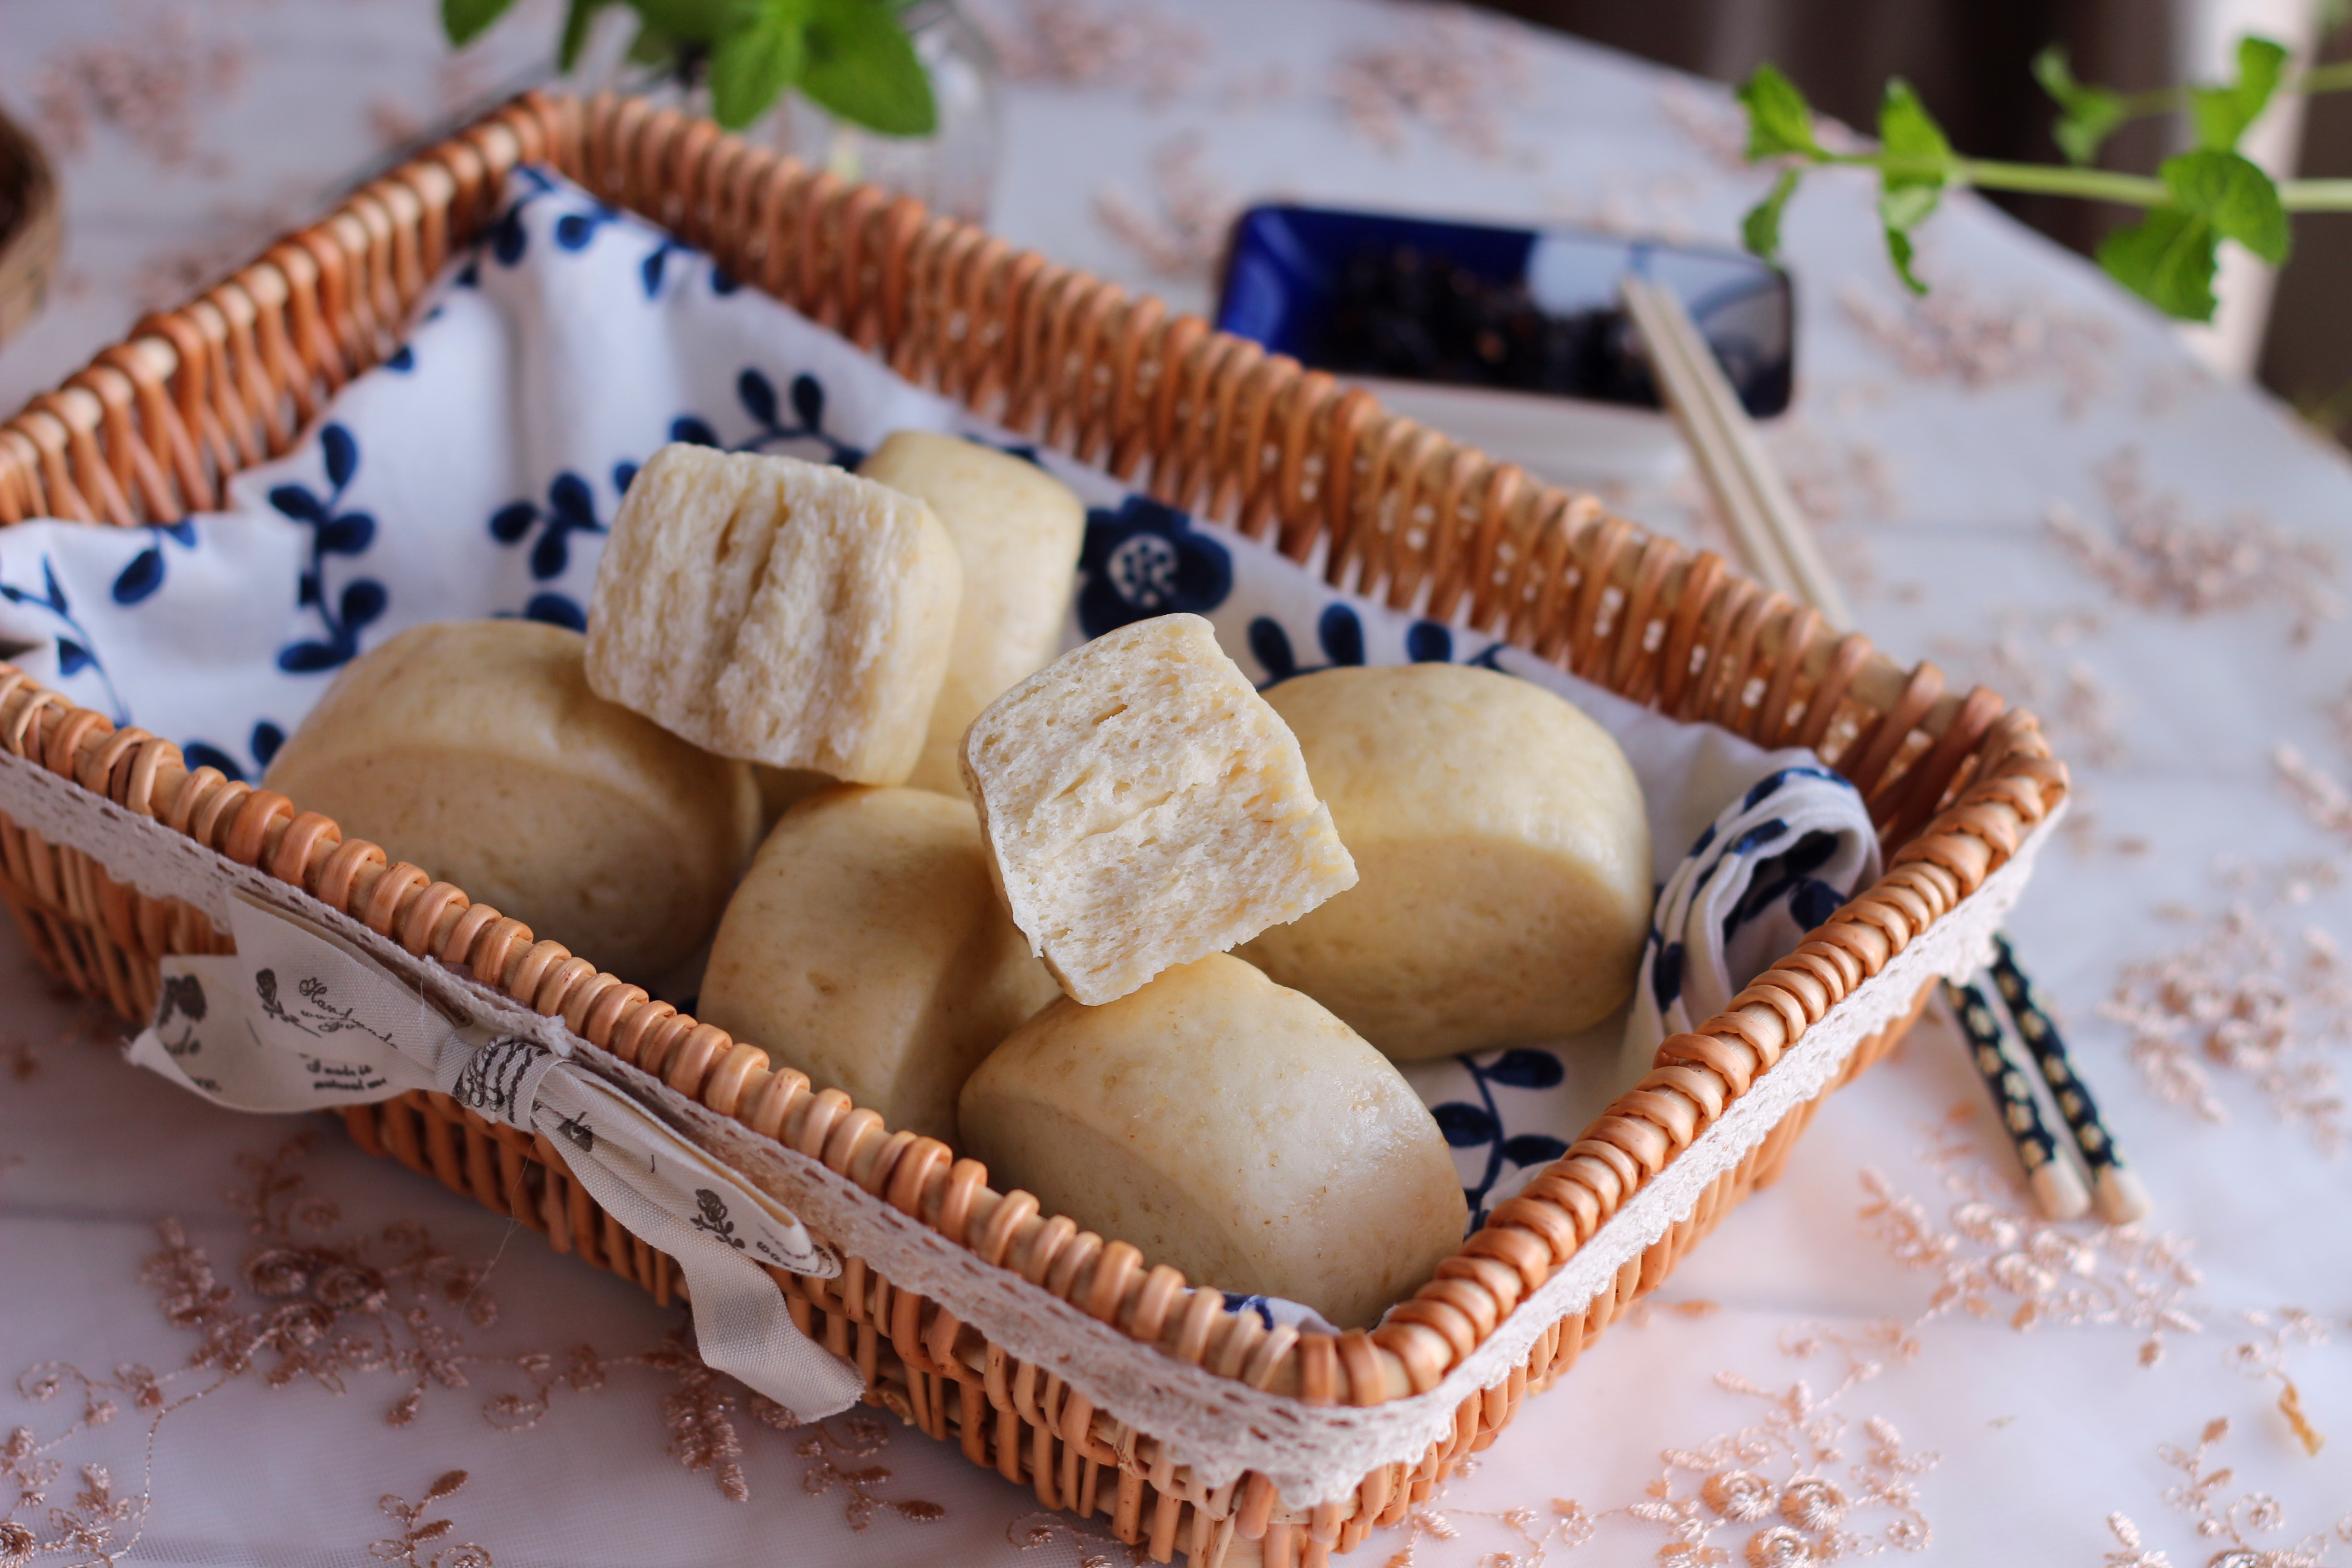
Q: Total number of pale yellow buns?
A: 7